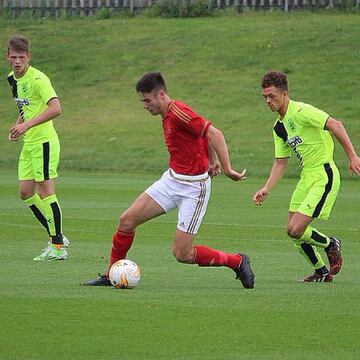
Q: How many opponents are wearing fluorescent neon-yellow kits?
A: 2